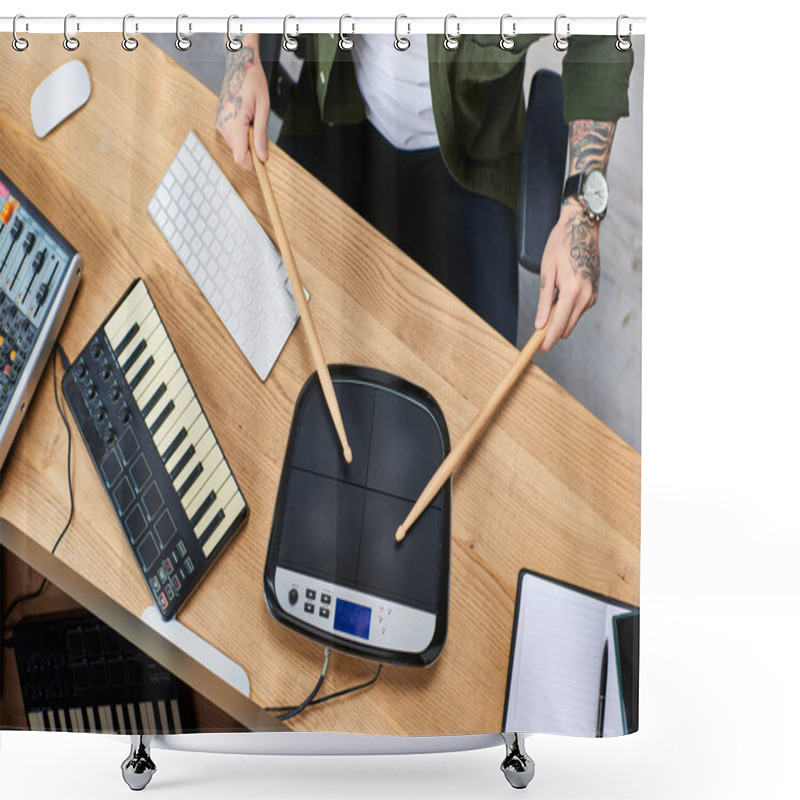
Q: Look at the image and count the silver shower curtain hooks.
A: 12